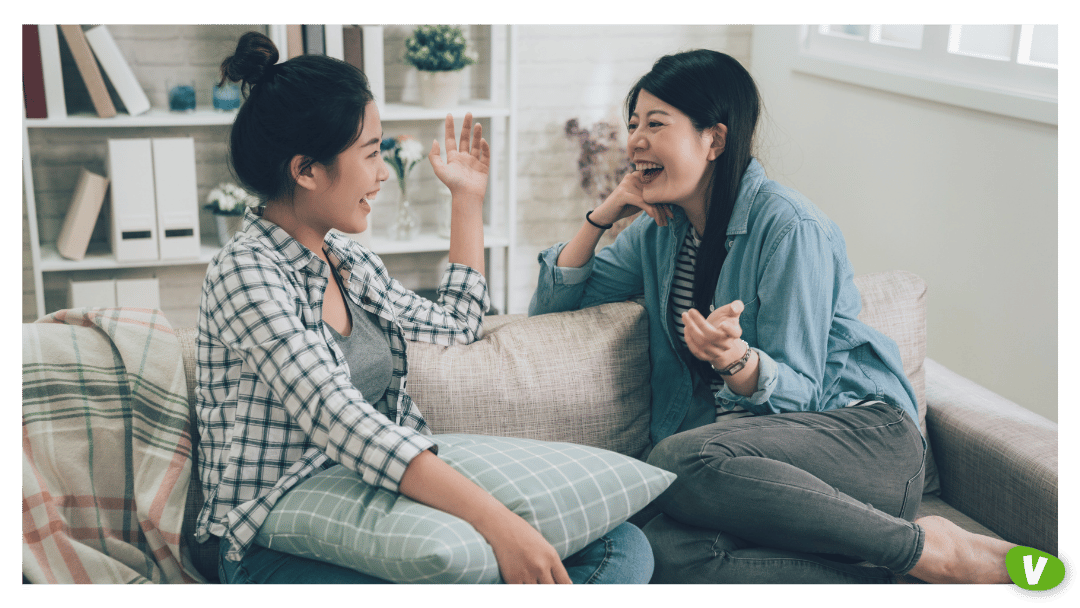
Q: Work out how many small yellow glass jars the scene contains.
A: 0